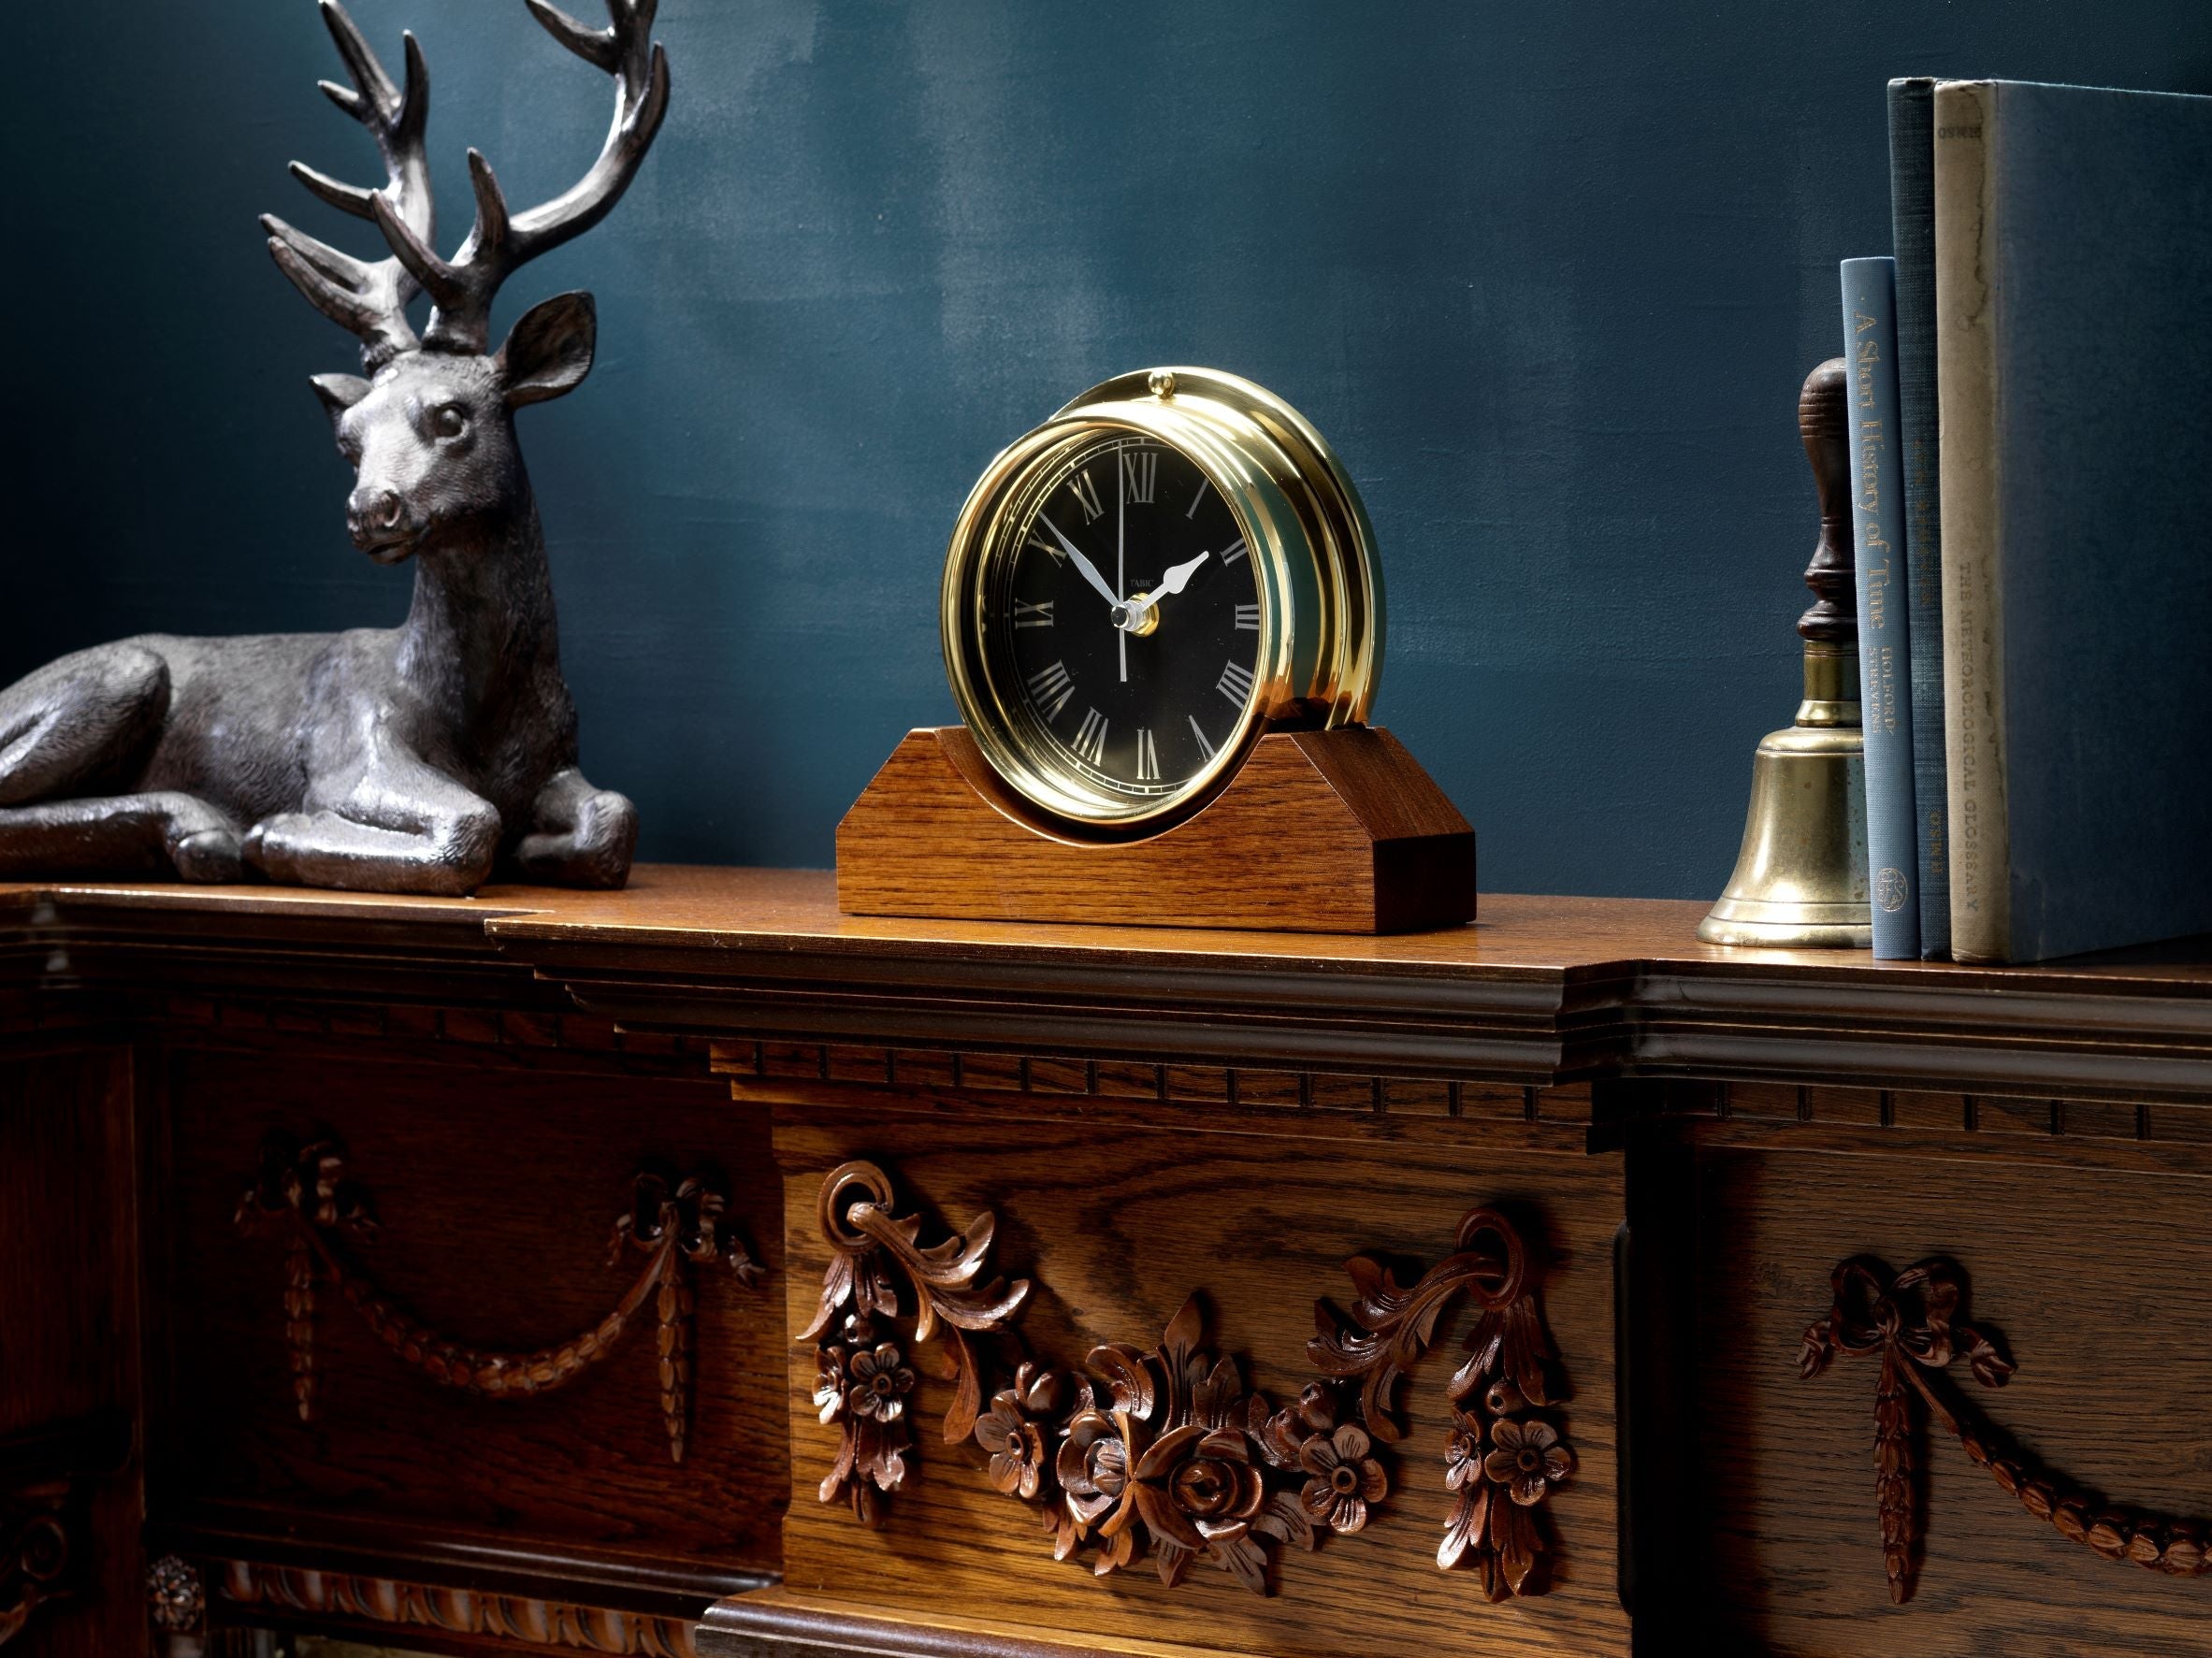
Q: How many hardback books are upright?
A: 3